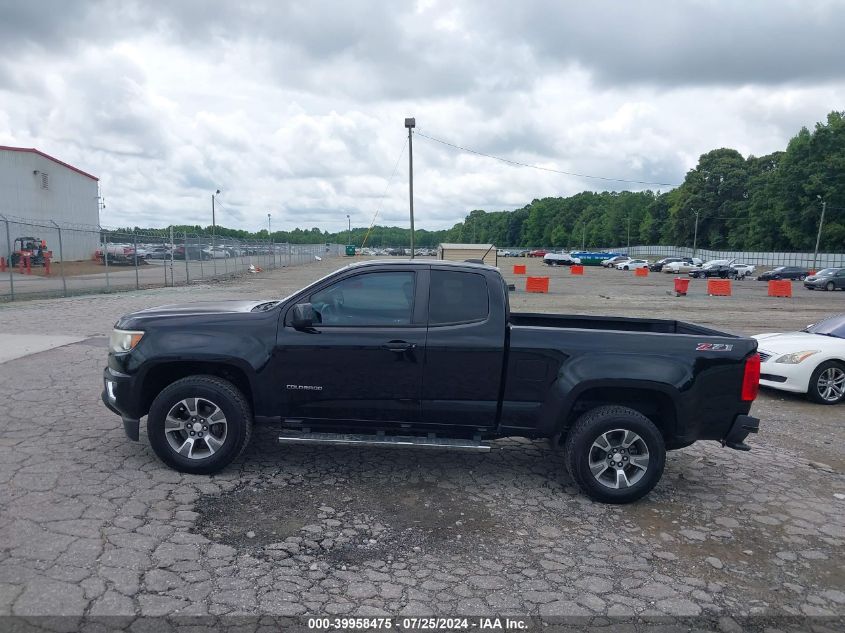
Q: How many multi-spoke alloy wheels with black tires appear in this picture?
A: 3